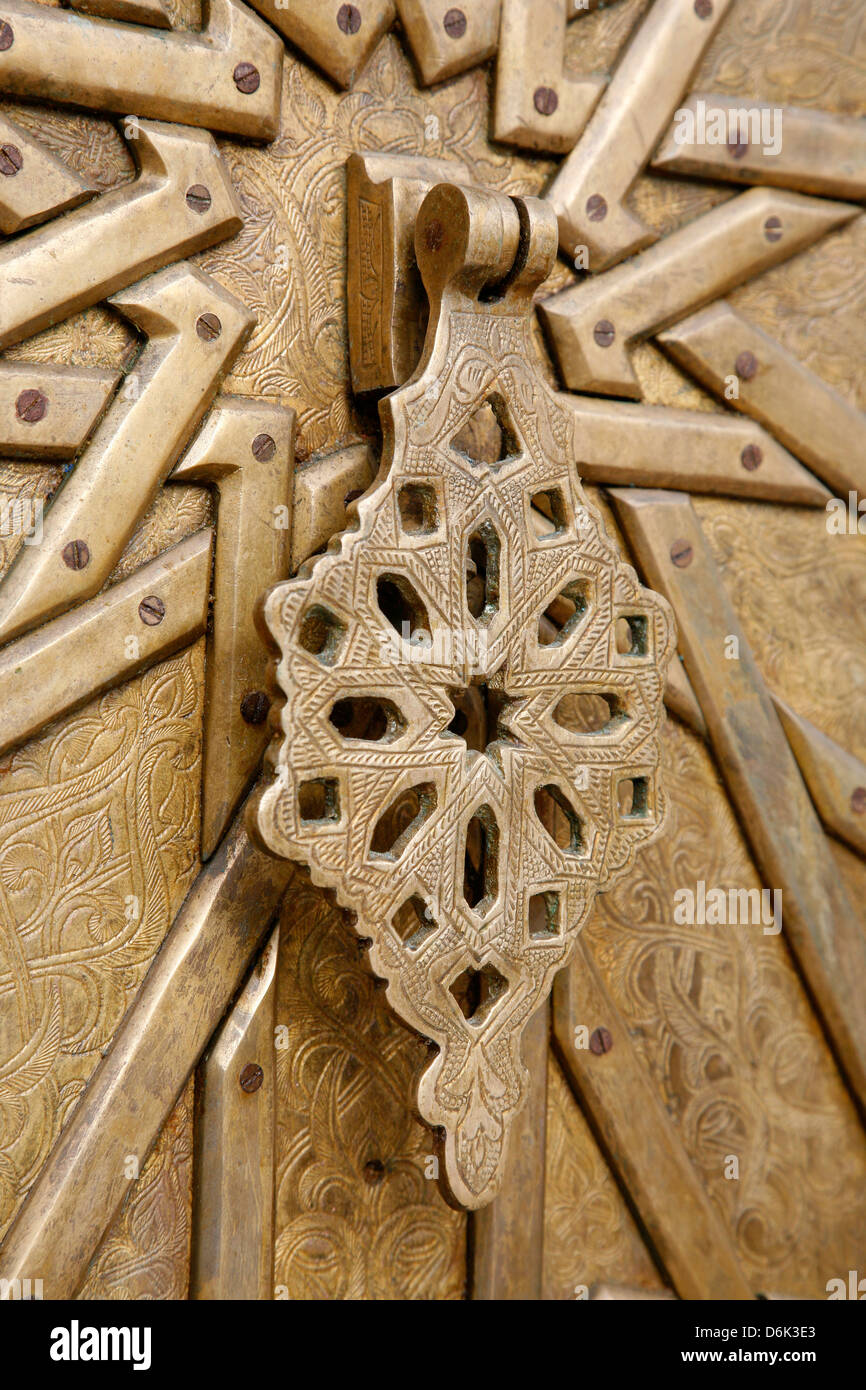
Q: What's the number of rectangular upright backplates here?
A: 1